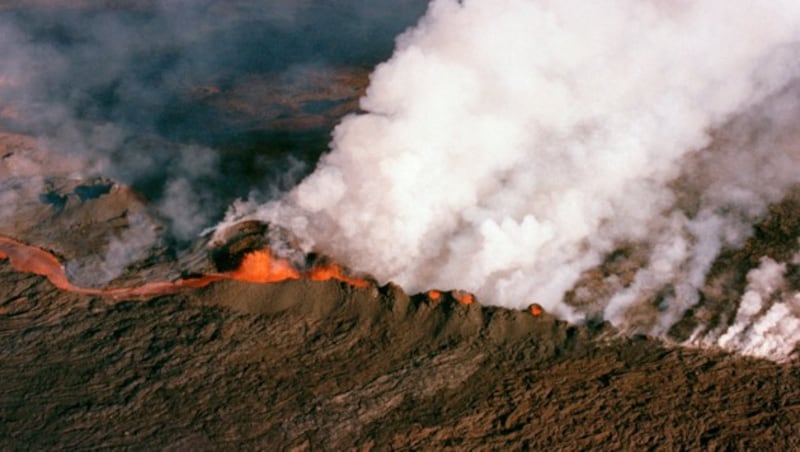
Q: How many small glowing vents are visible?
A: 3